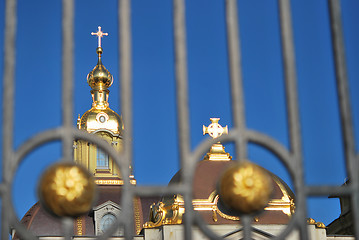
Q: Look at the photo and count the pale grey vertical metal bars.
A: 7